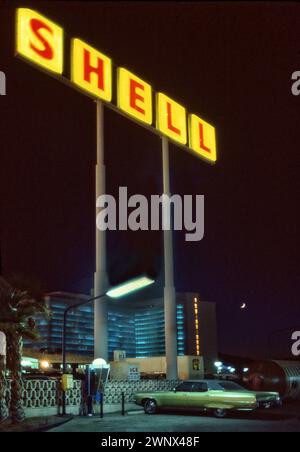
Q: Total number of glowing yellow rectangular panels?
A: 5